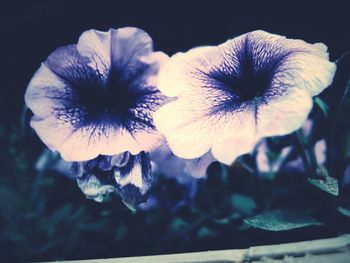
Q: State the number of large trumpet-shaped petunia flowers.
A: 2